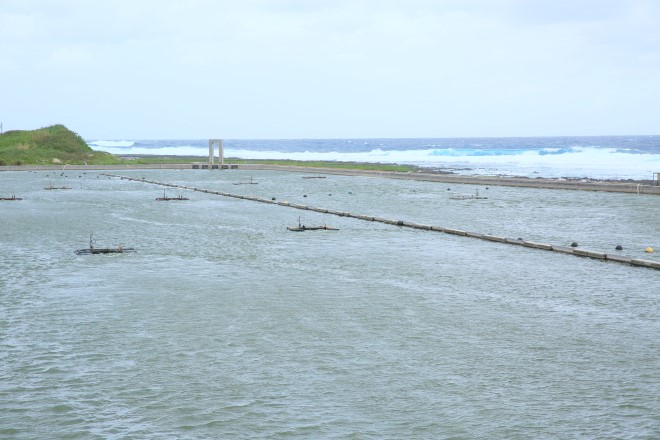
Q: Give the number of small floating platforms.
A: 8